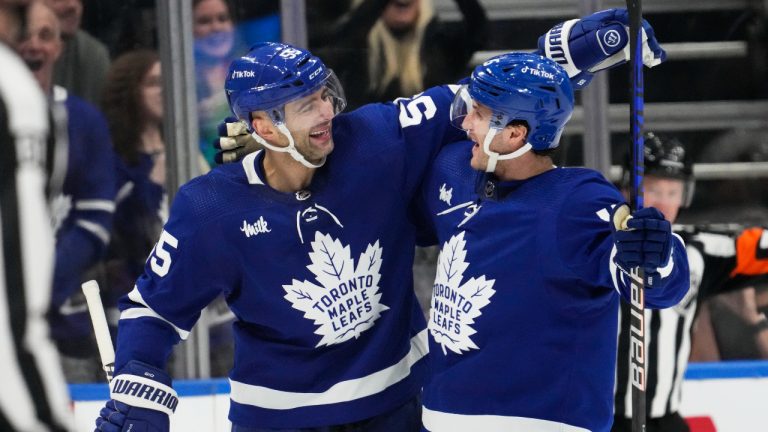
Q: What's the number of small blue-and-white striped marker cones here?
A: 0